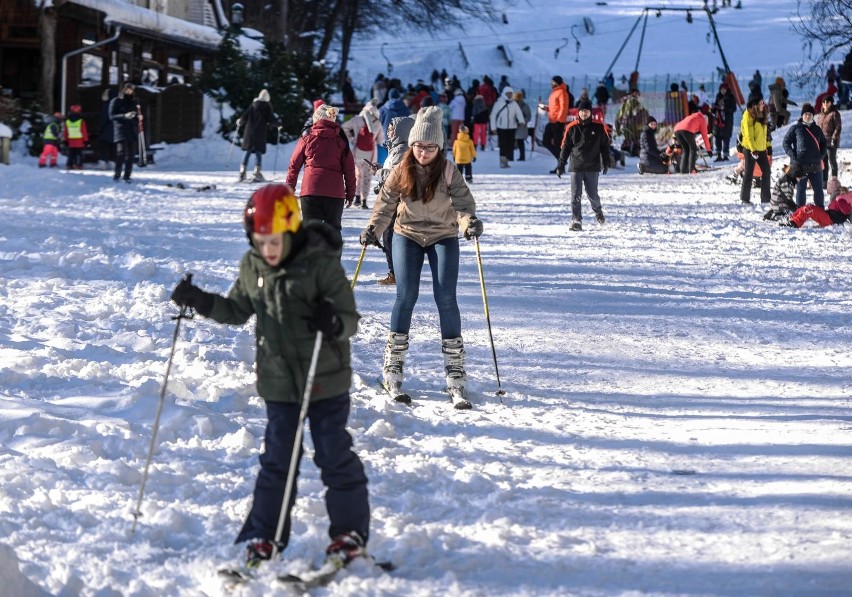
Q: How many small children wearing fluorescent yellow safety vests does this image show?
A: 2